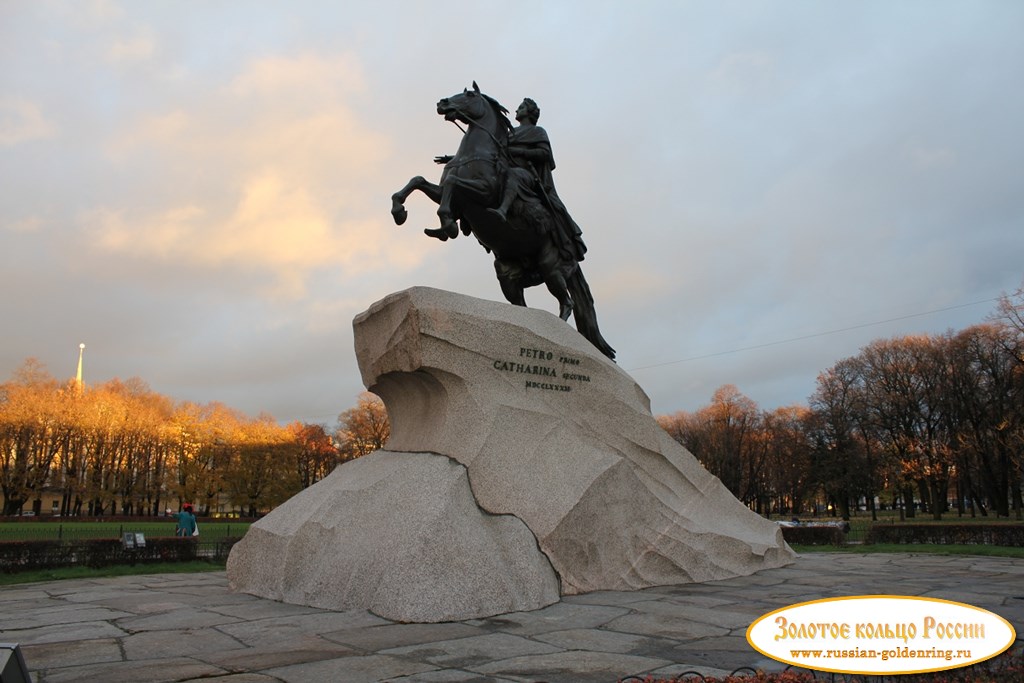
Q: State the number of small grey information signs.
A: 2